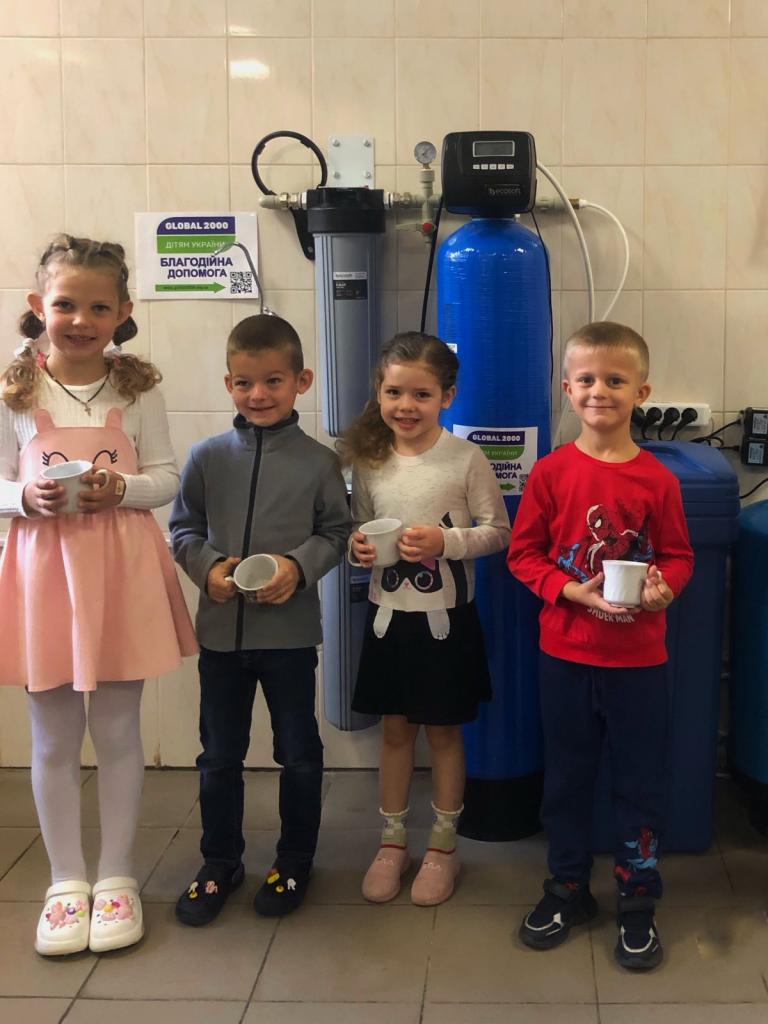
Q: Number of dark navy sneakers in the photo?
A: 2